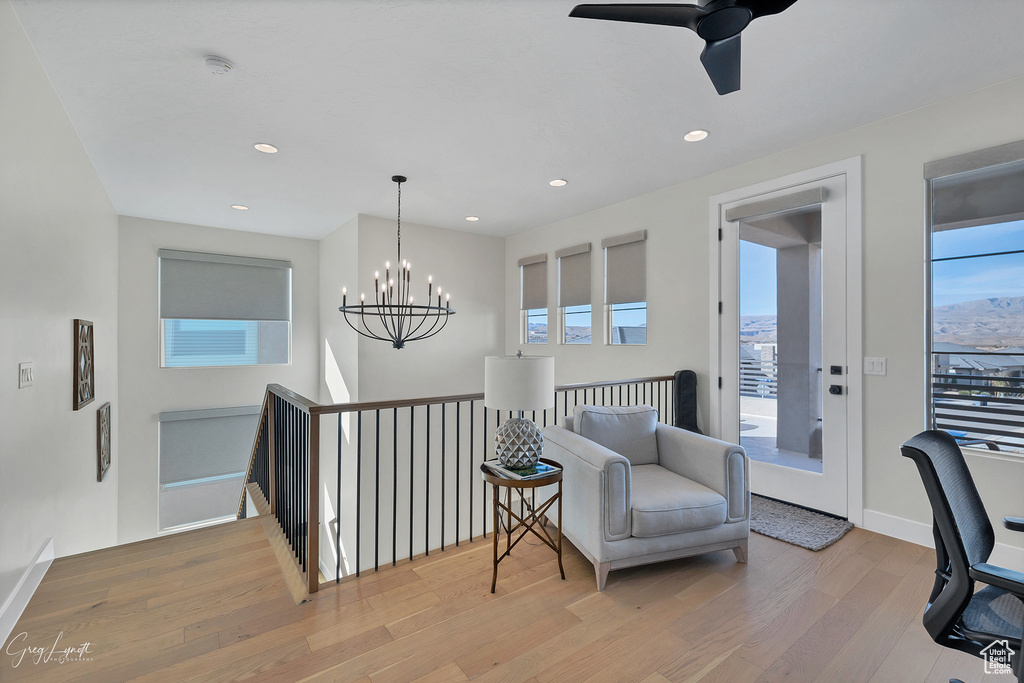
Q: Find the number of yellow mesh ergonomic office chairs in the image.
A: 0